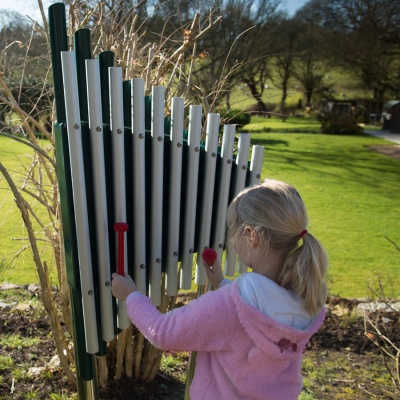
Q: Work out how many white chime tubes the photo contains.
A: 11